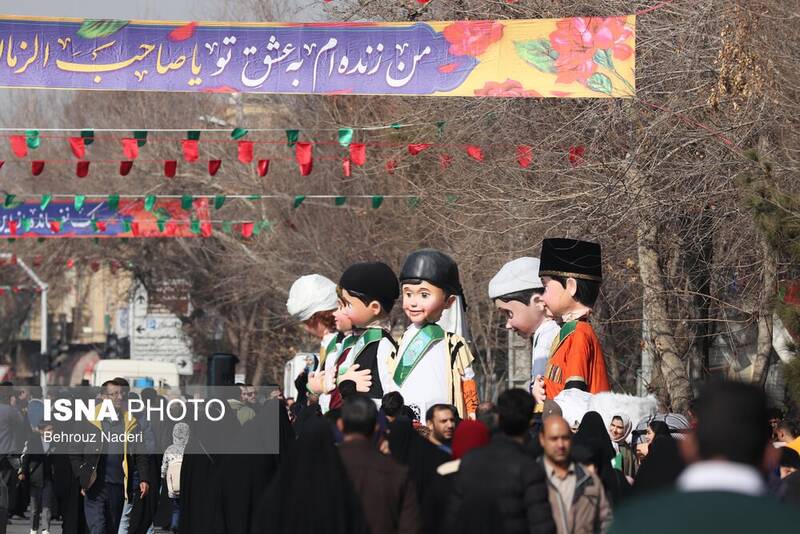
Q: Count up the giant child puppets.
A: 6